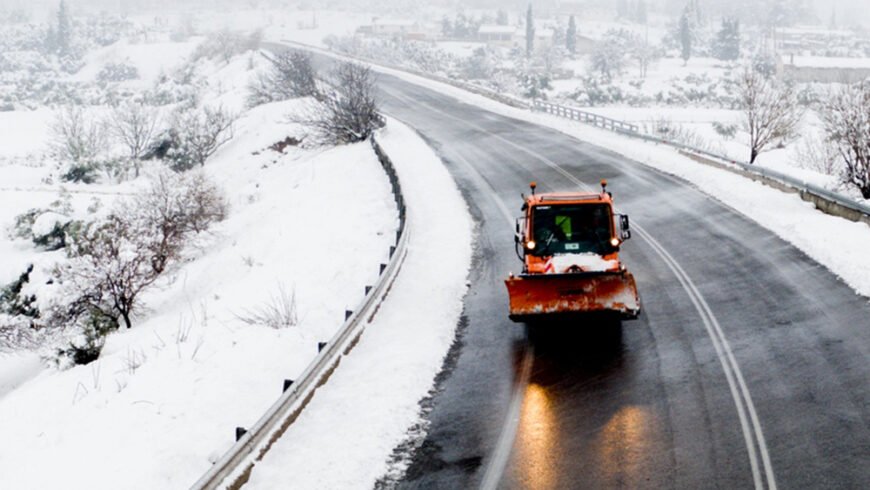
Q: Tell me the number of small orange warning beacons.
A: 2